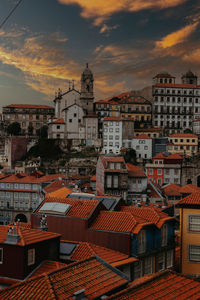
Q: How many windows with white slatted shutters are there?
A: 2